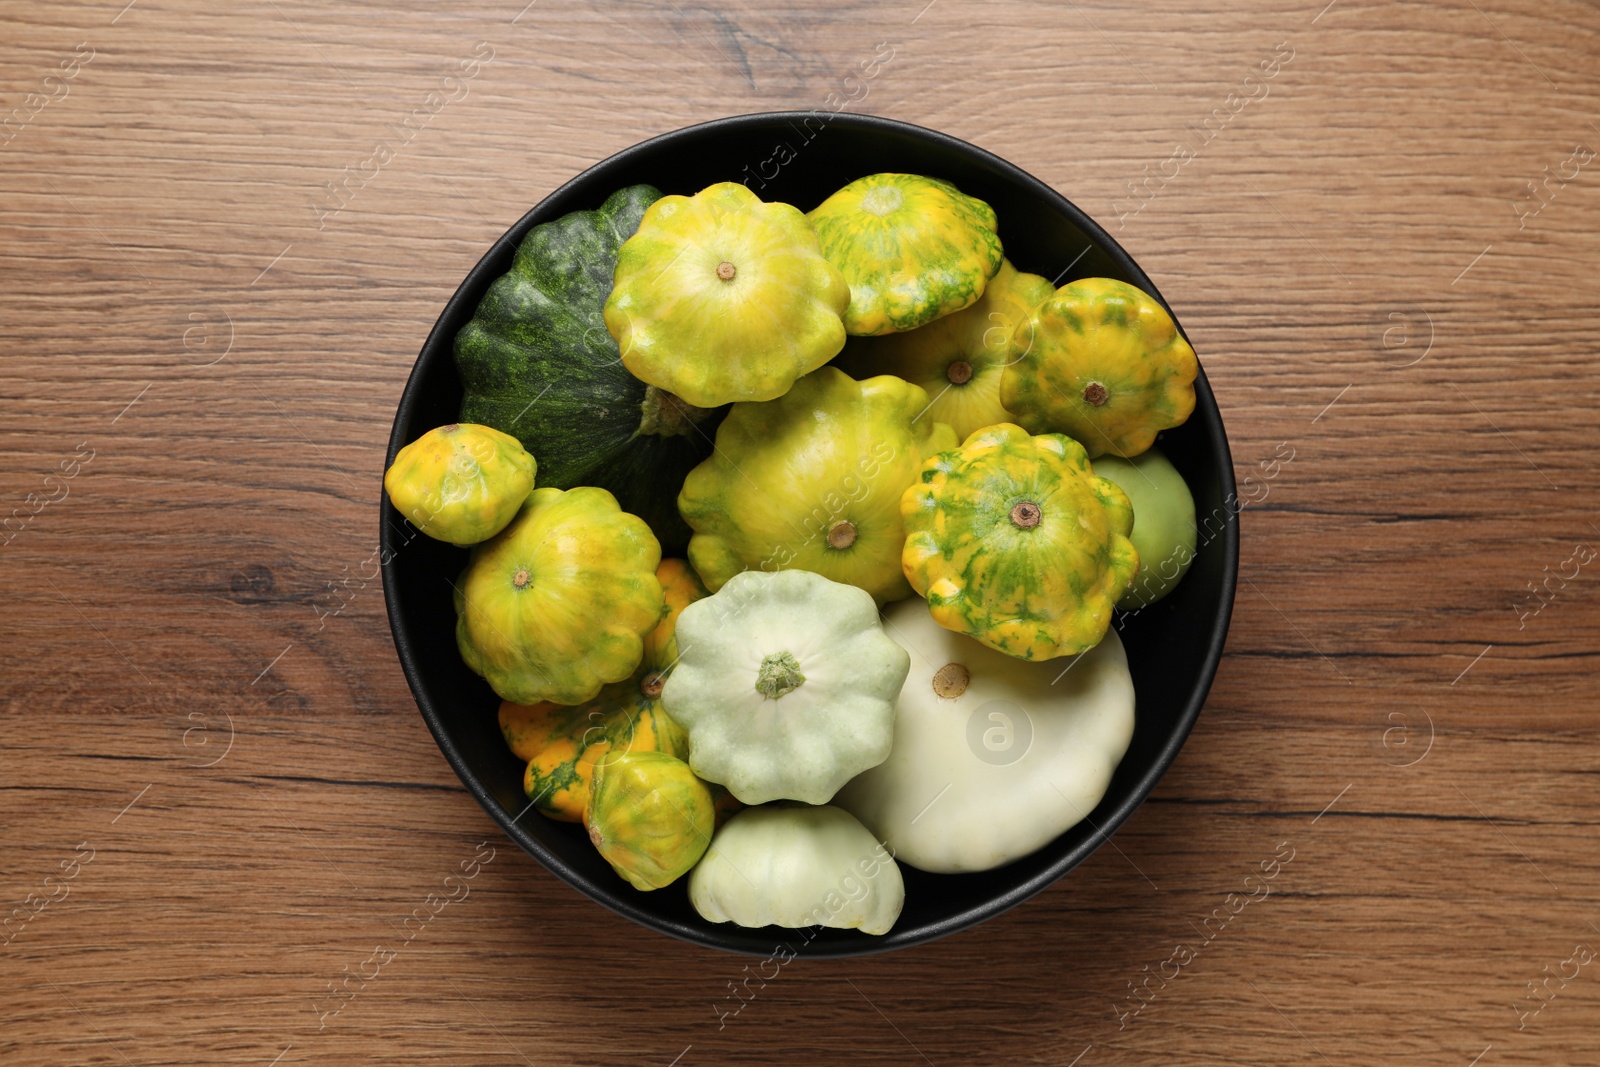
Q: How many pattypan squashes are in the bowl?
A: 15